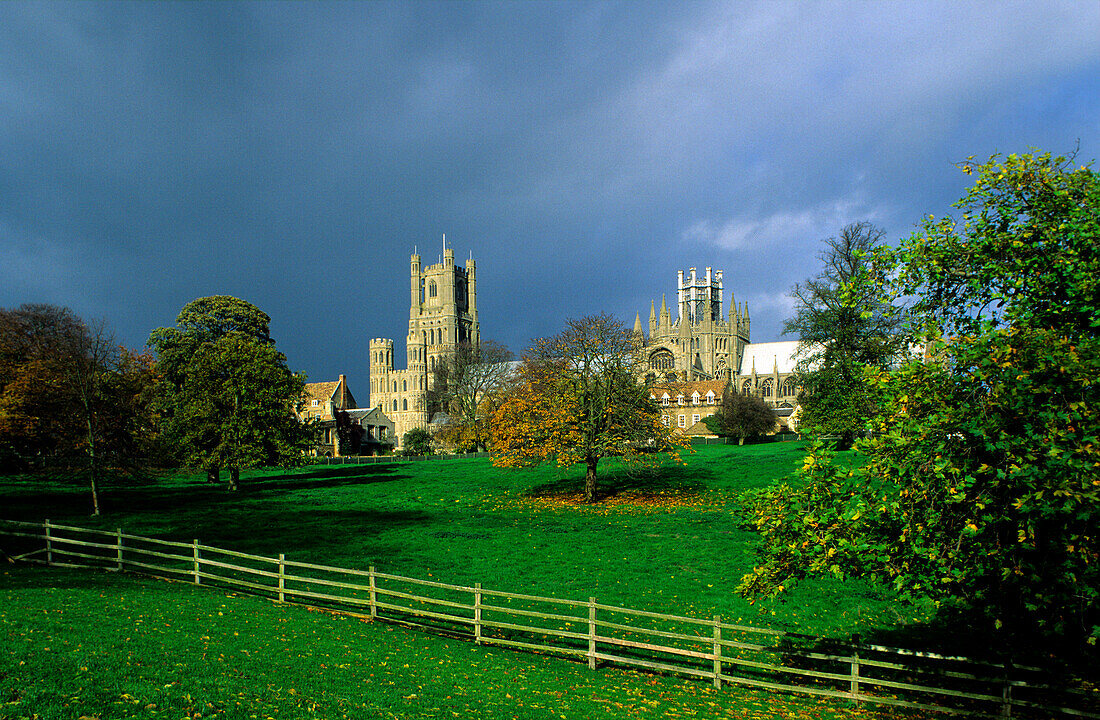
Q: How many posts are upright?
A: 10